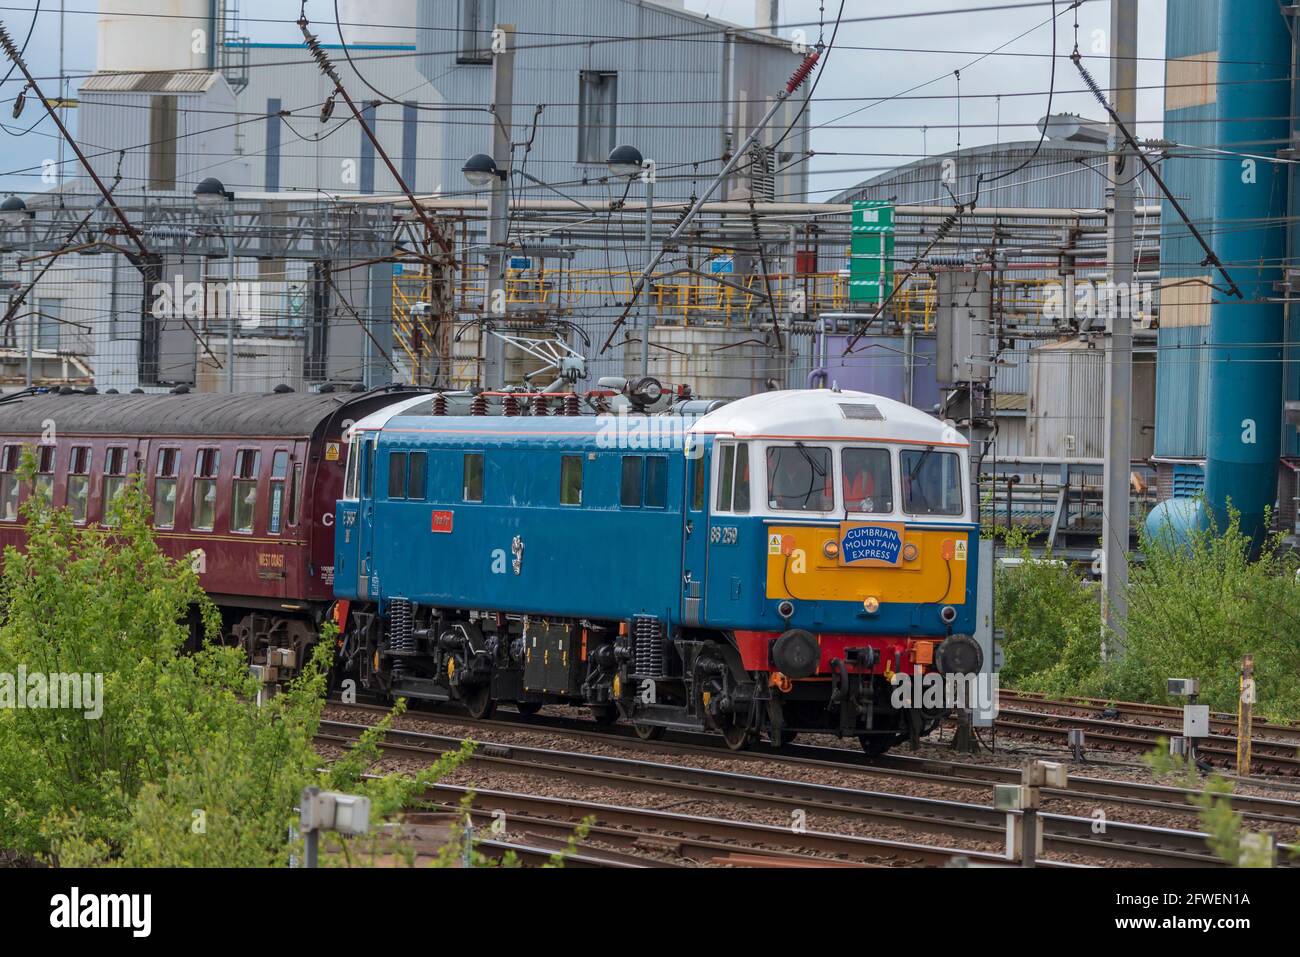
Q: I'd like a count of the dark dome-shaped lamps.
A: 4